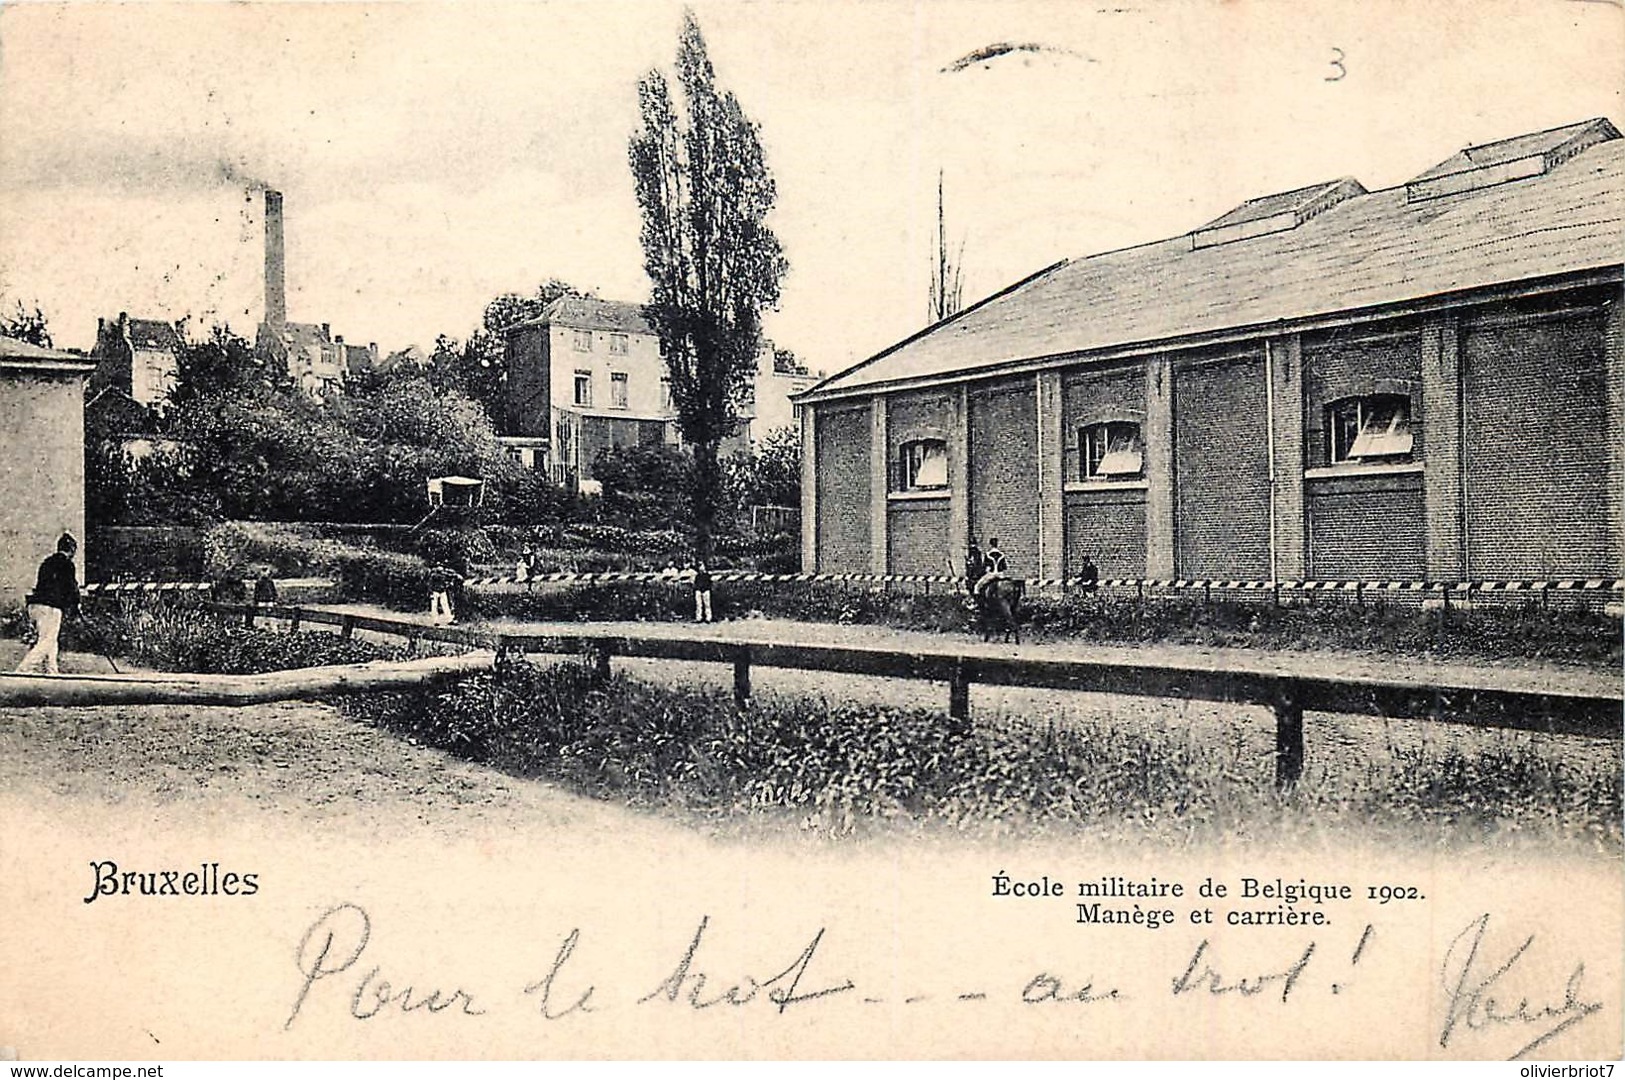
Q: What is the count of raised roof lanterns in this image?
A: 2